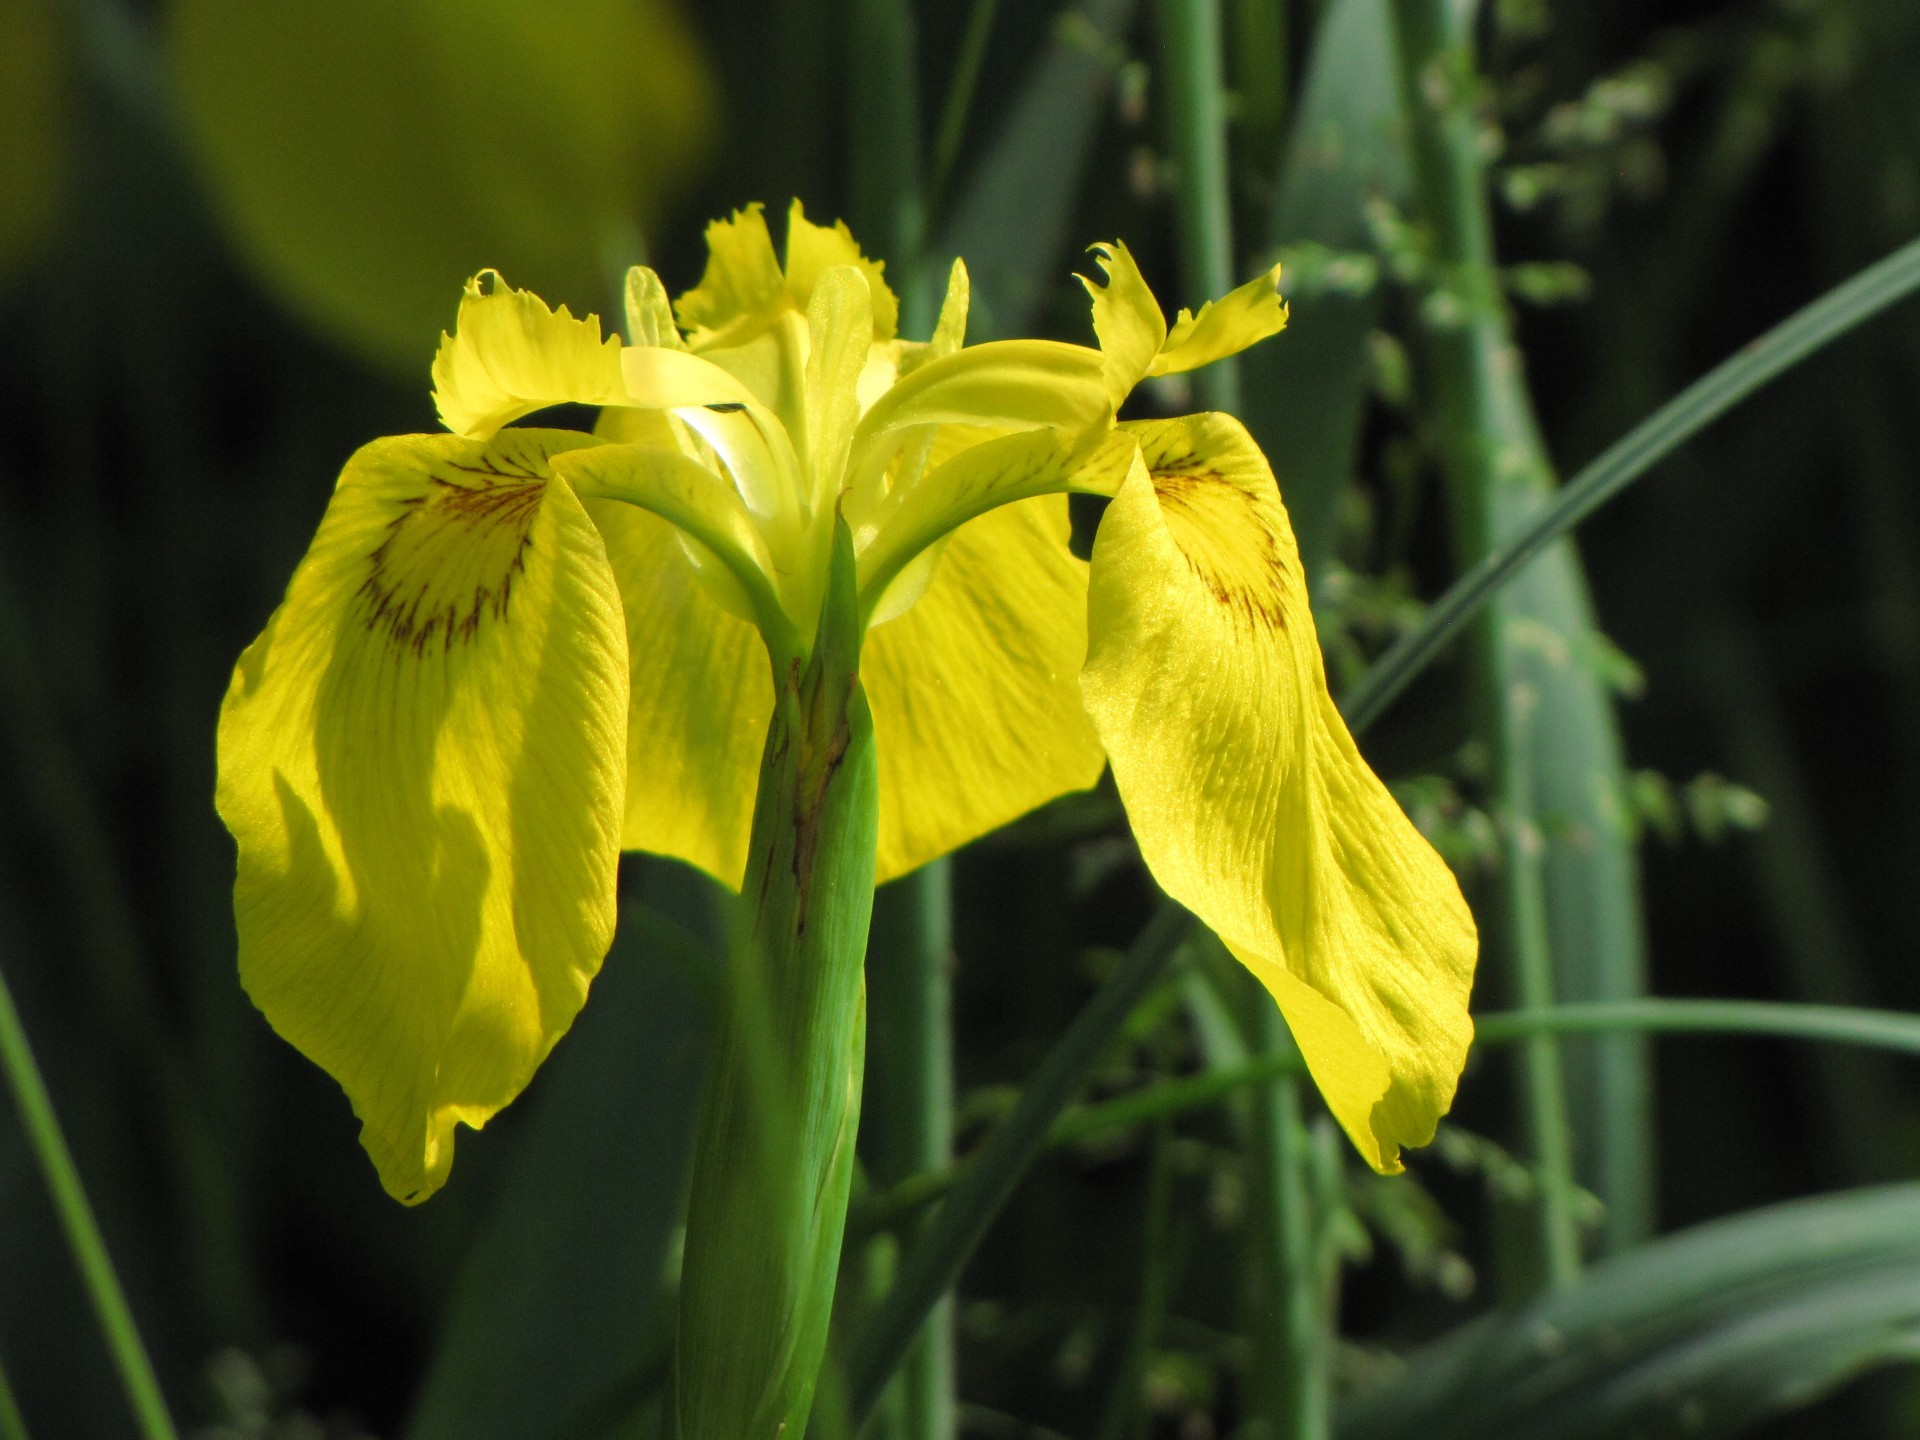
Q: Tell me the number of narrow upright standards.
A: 3